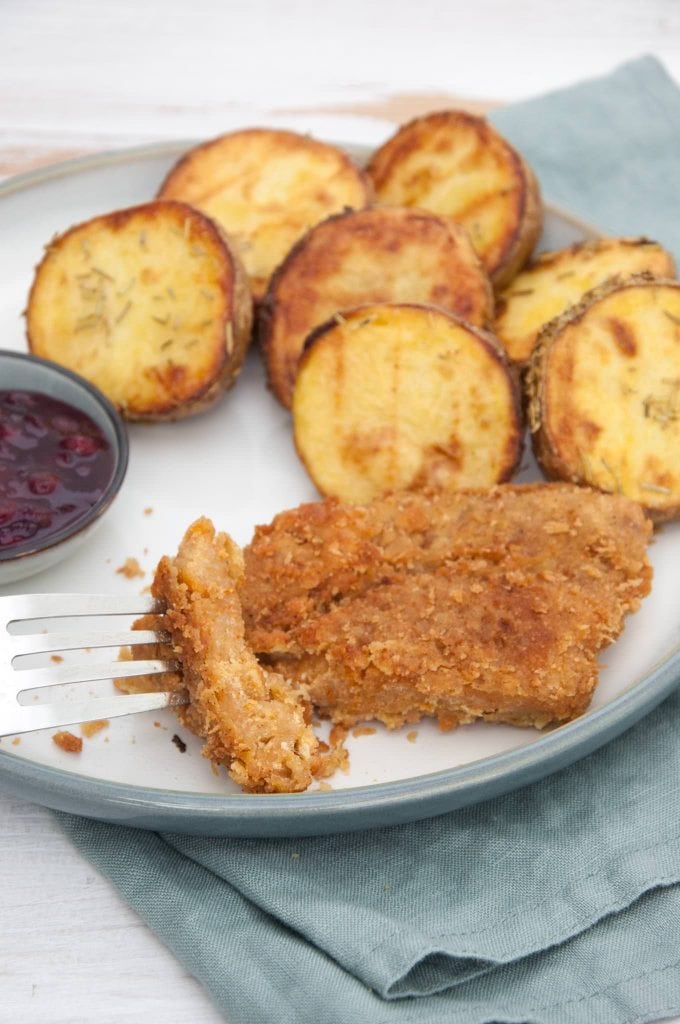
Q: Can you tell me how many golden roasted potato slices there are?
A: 7